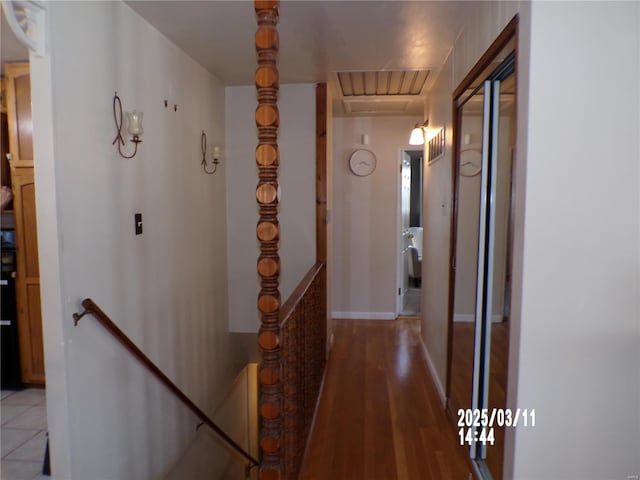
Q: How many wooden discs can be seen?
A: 12